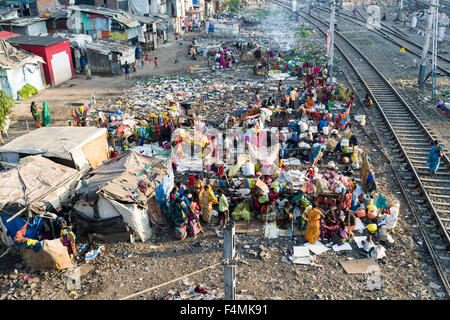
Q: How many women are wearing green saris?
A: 2